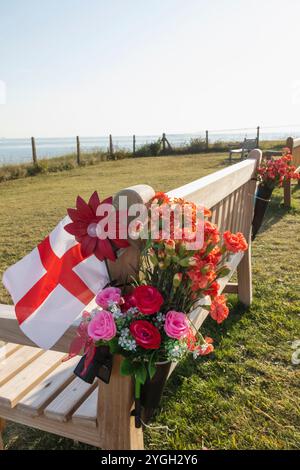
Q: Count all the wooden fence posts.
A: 7